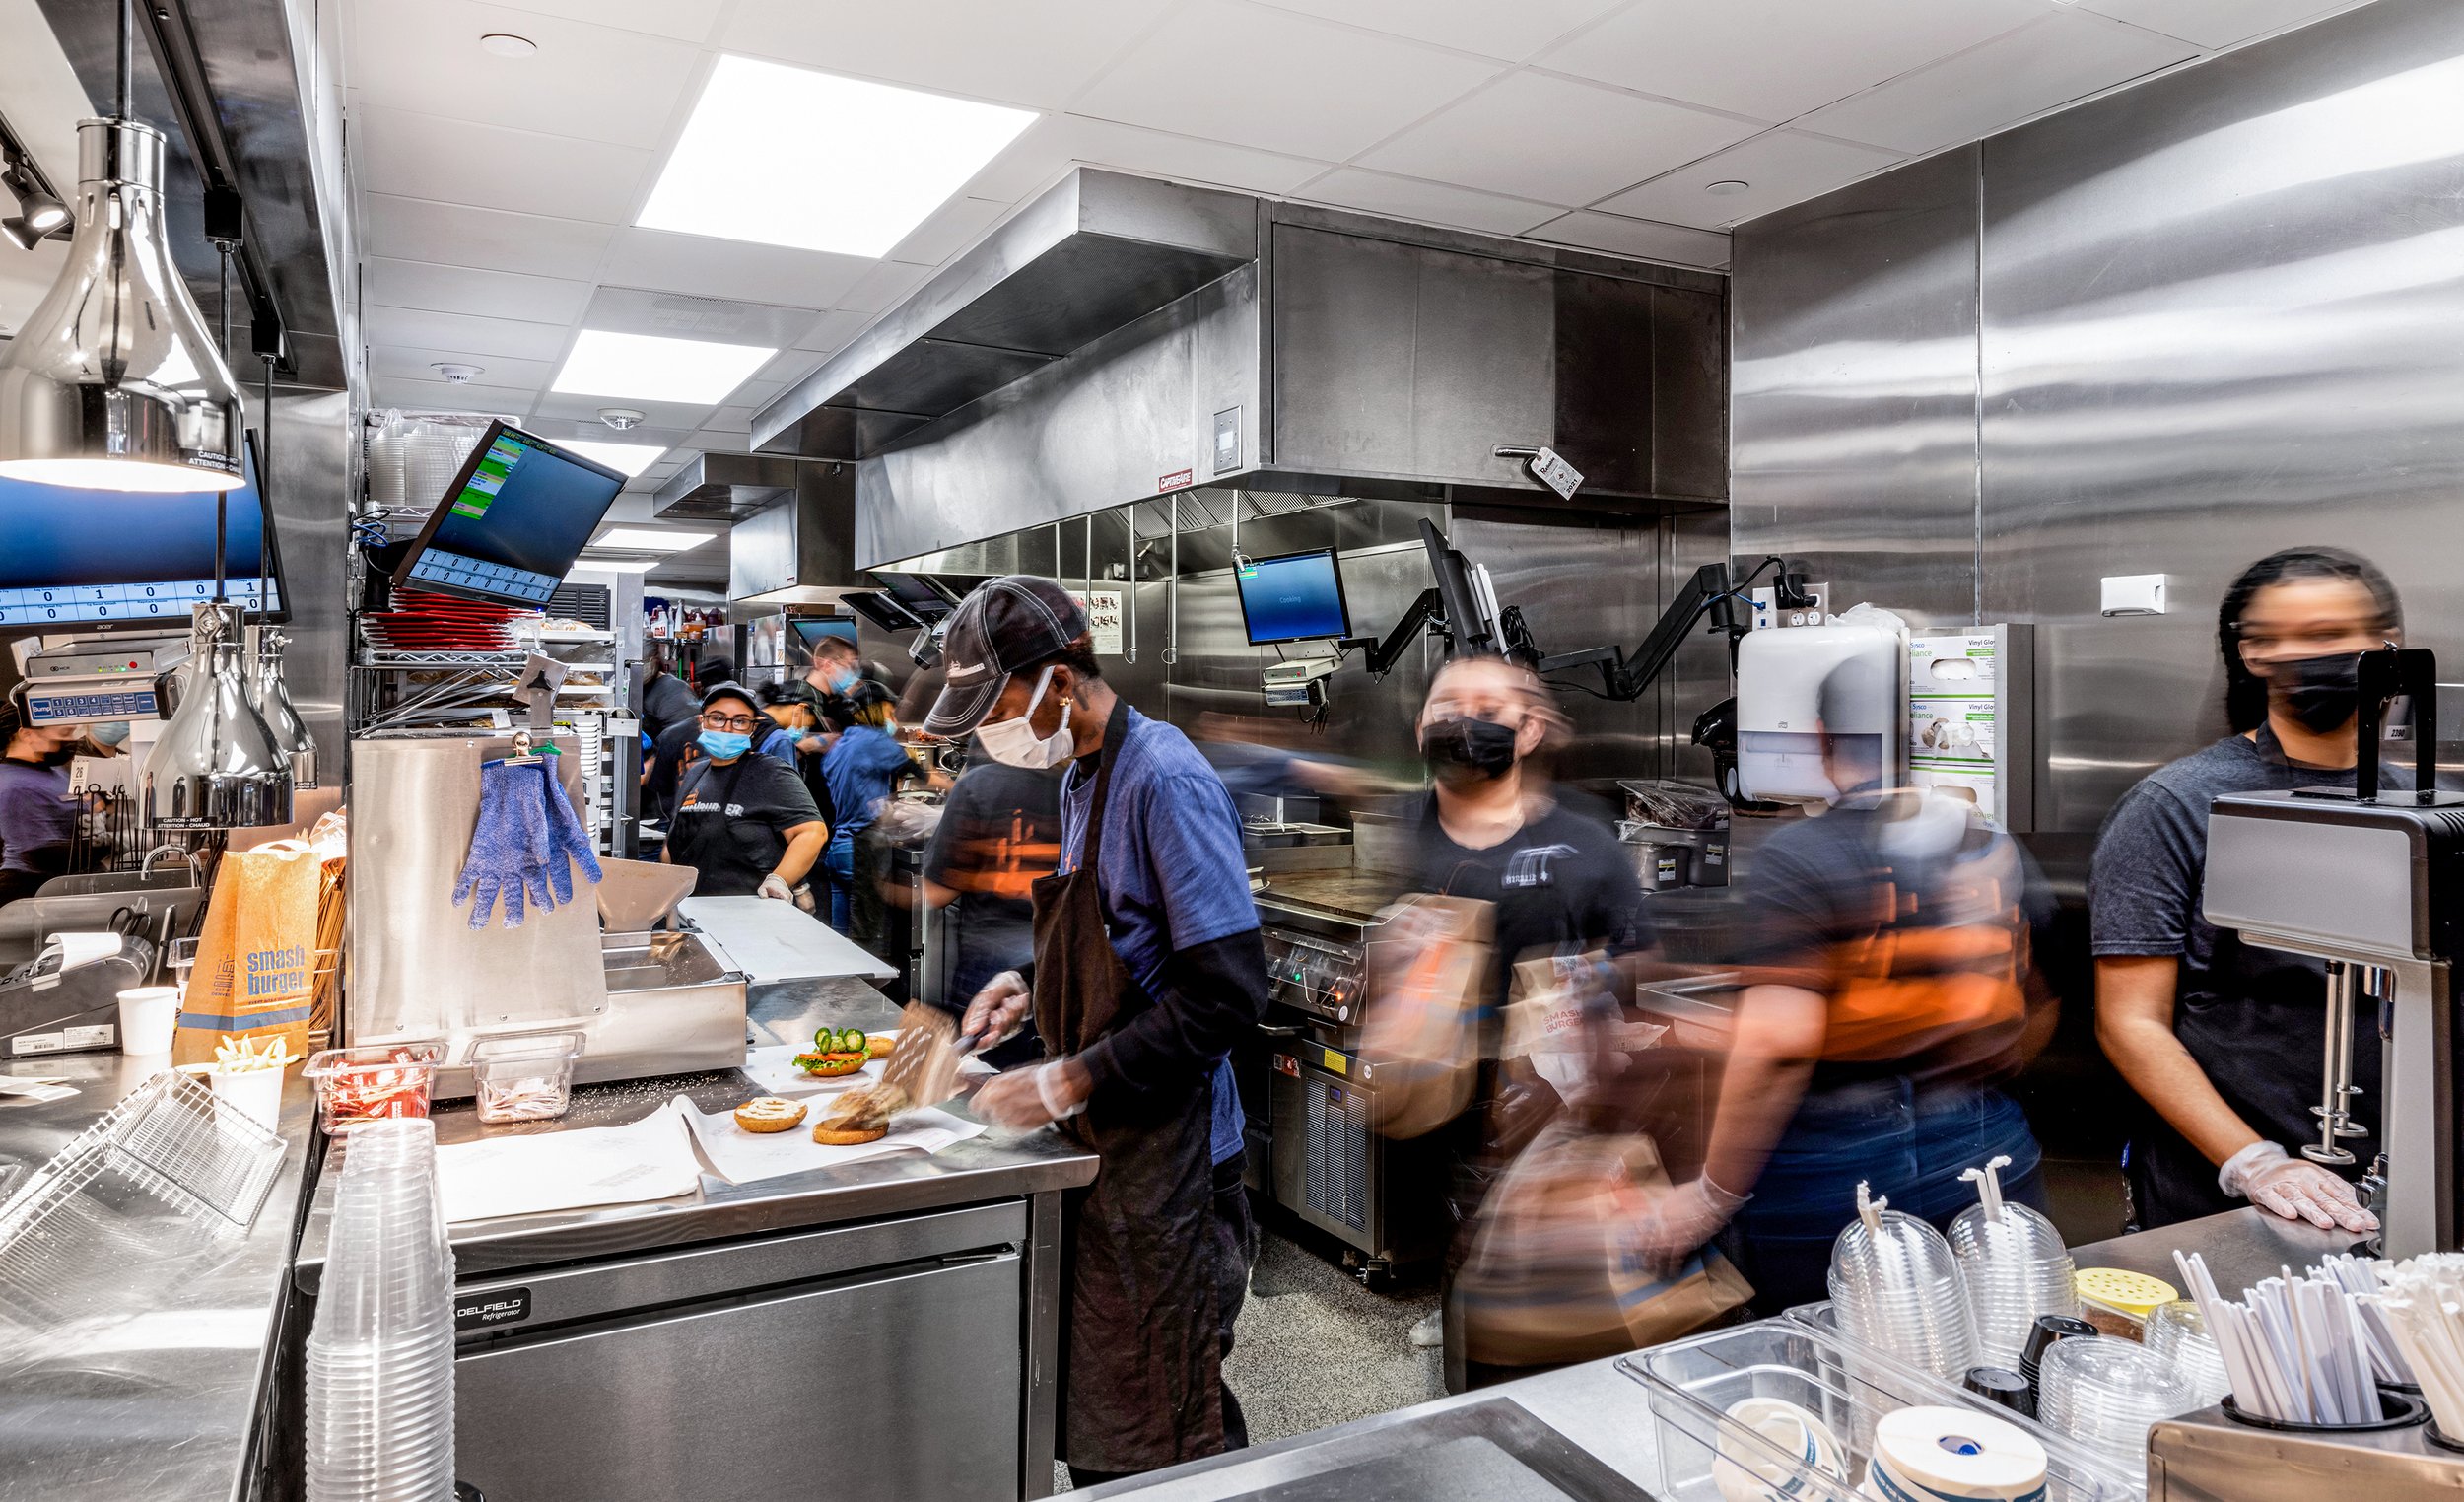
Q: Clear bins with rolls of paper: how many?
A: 1